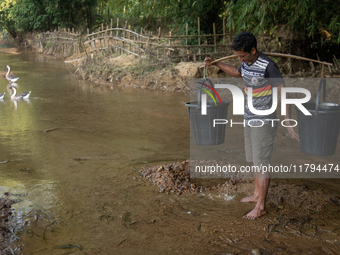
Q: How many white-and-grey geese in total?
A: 3